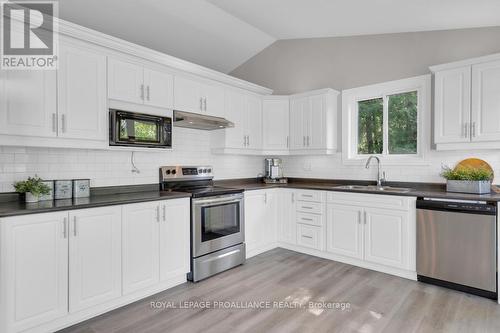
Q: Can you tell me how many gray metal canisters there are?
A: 3